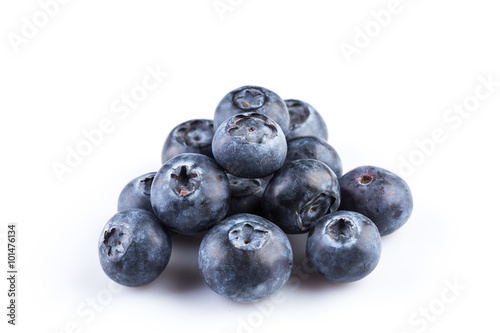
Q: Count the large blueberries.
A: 13